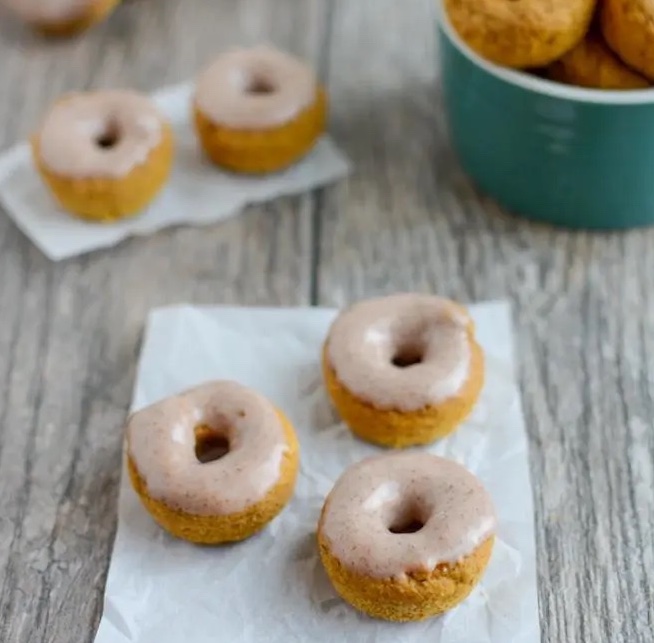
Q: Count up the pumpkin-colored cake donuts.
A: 9